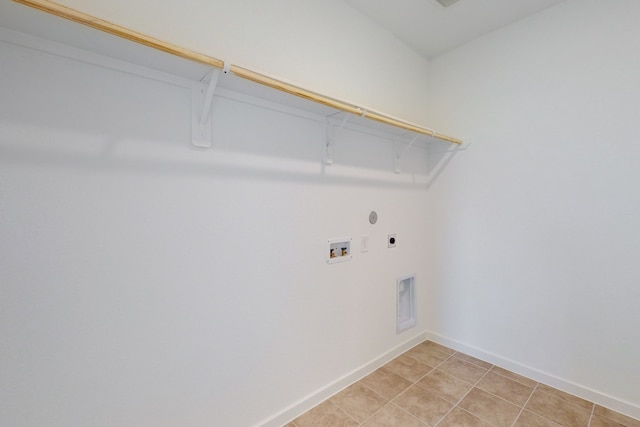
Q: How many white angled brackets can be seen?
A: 3